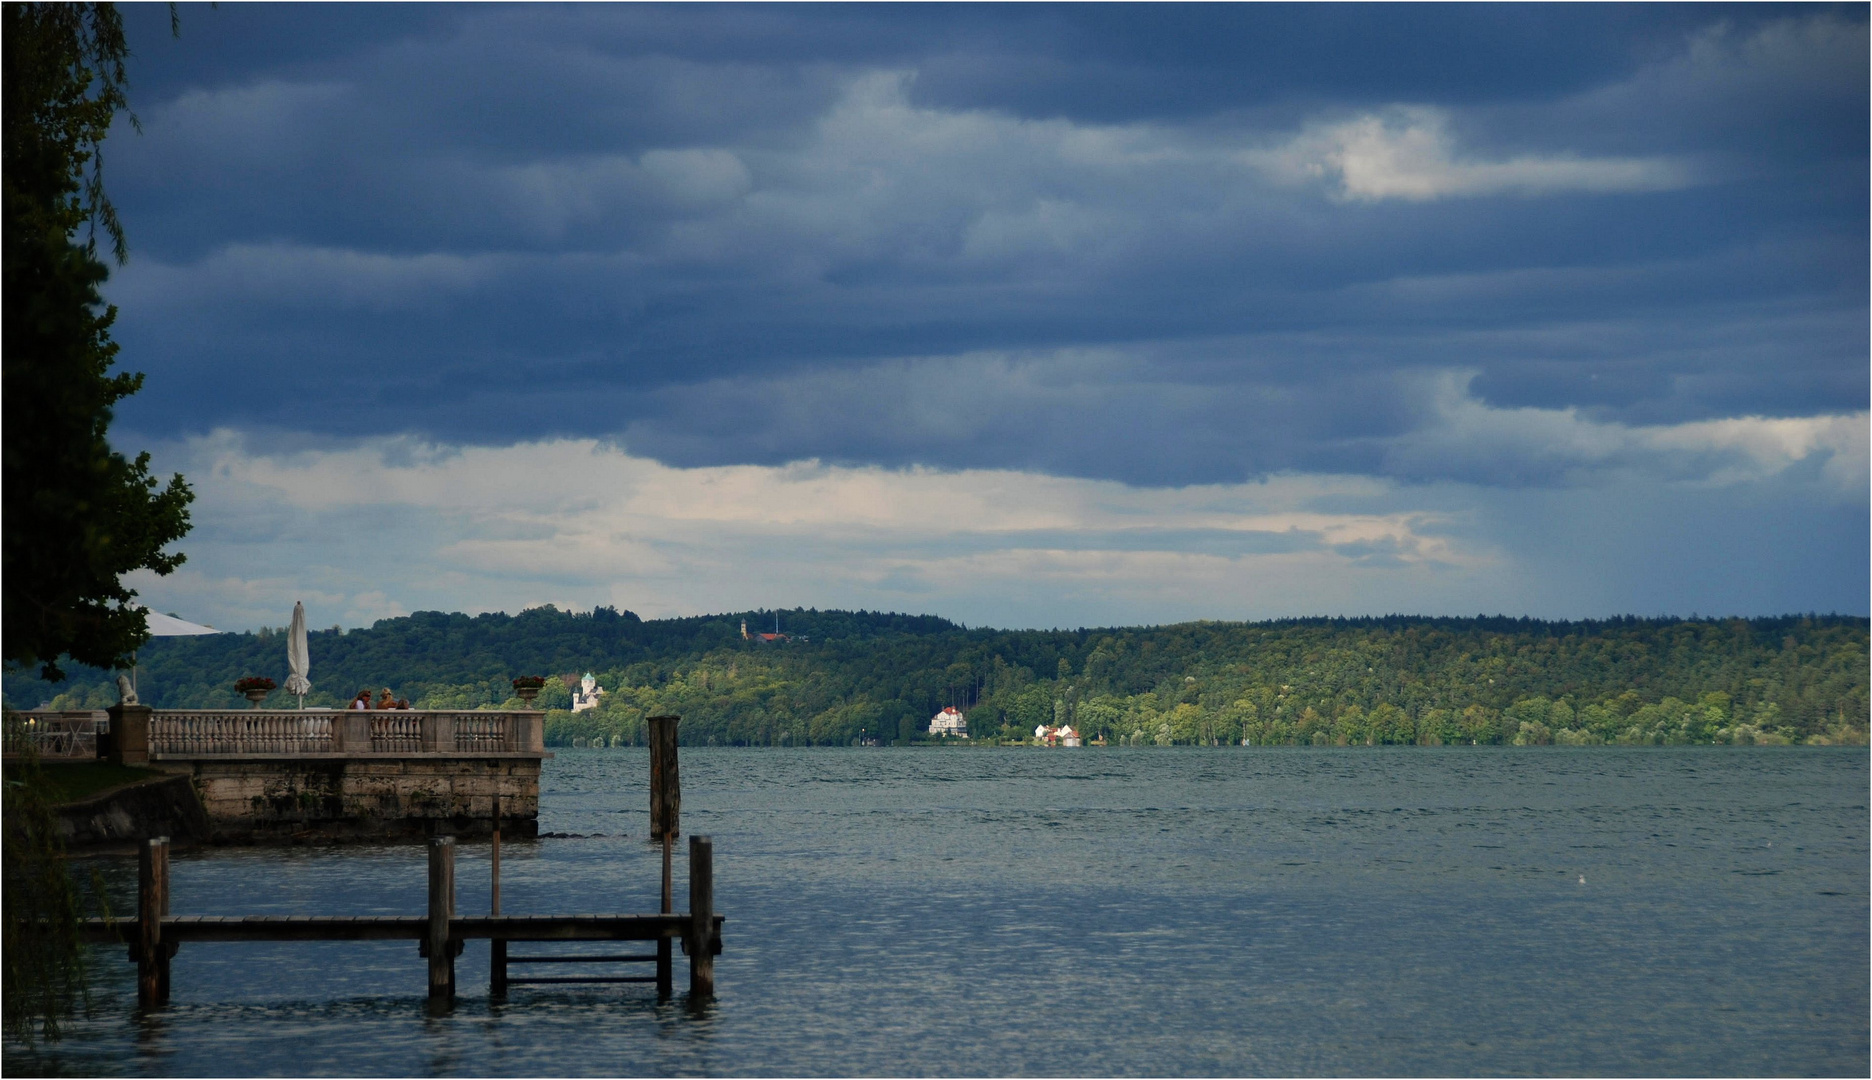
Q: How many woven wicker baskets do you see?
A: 0